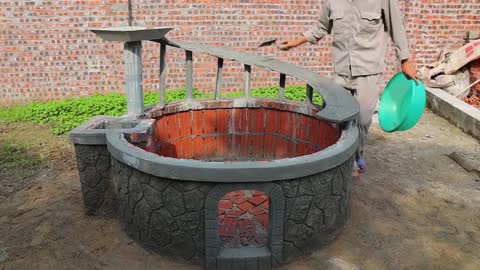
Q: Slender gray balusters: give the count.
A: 6